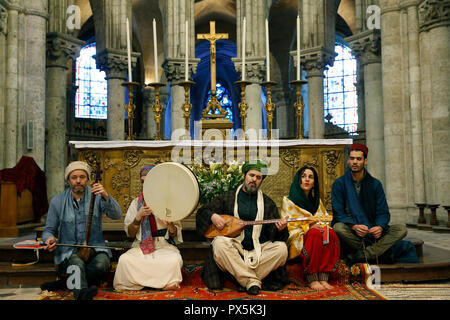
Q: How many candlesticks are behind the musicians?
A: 6